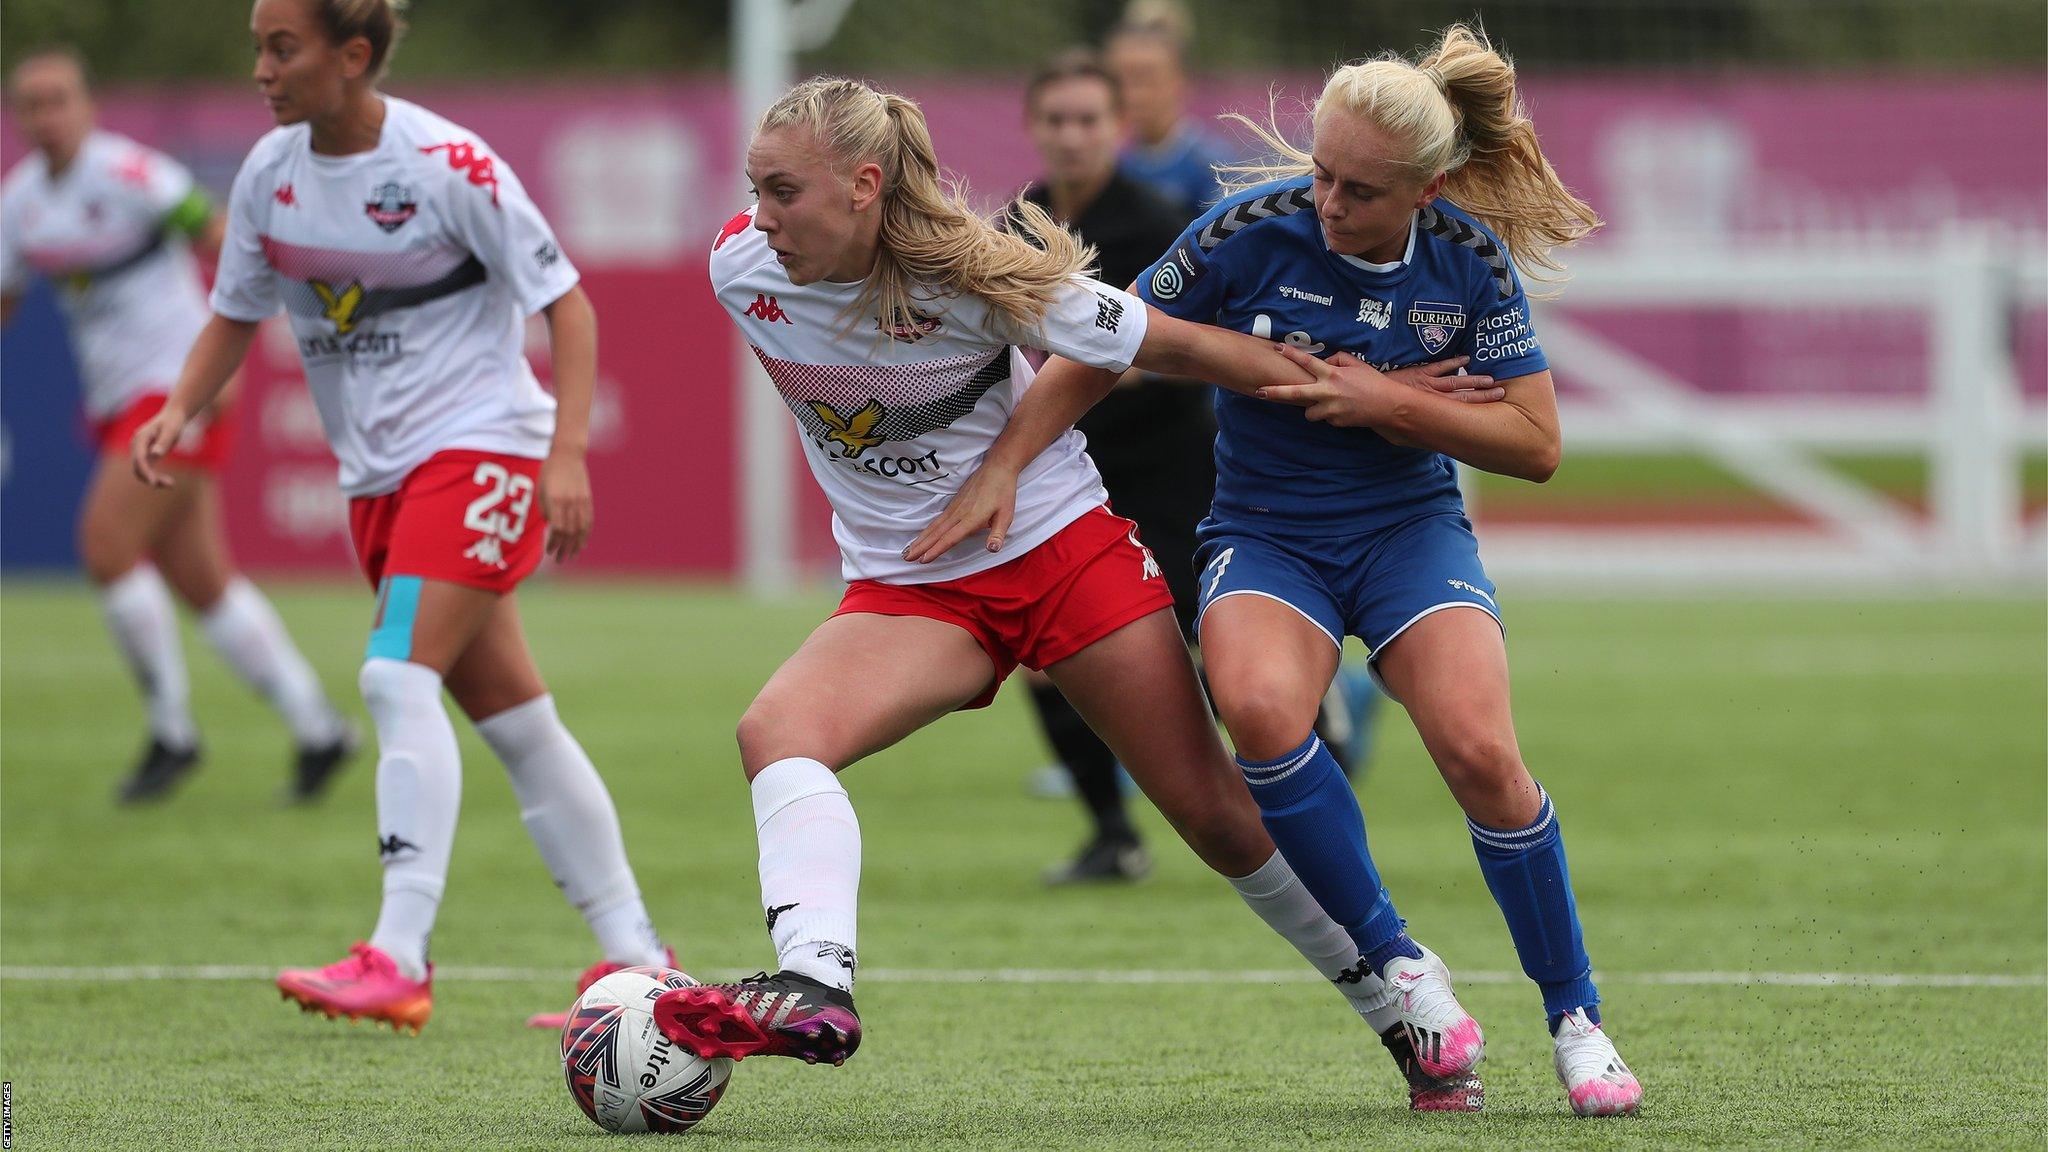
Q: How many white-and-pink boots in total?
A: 2